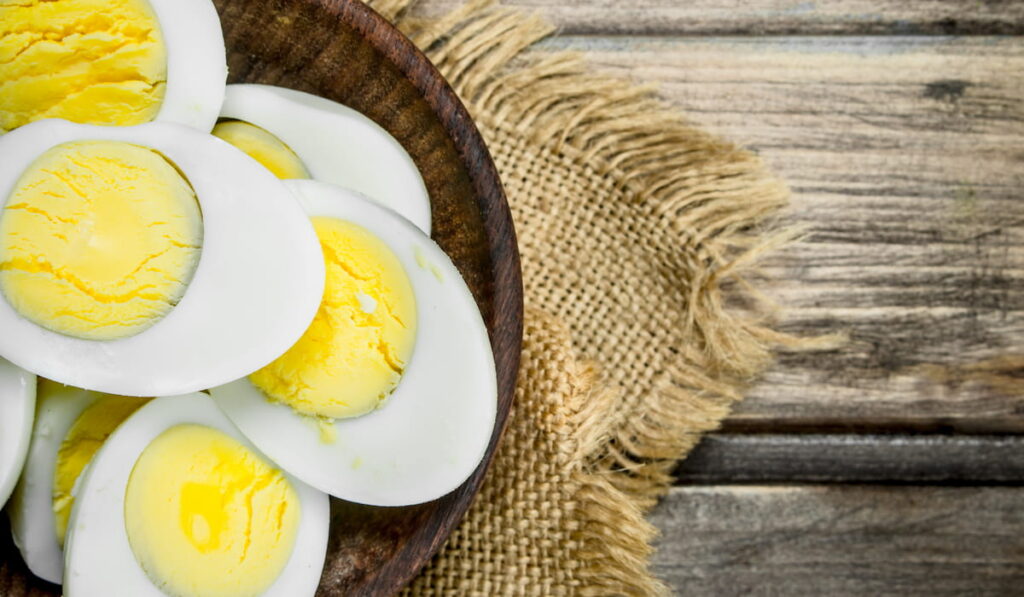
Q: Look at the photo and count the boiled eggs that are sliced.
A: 7